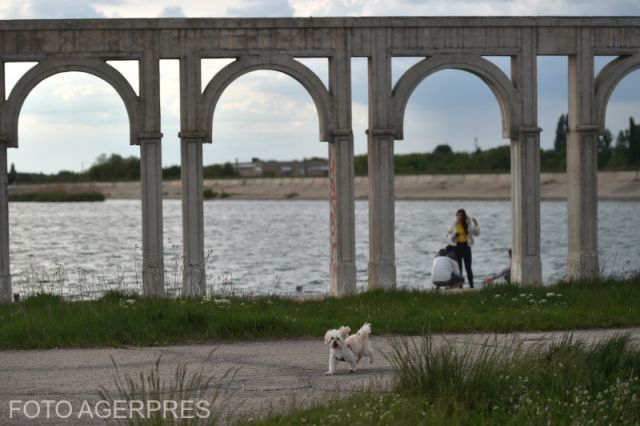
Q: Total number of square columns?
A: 7